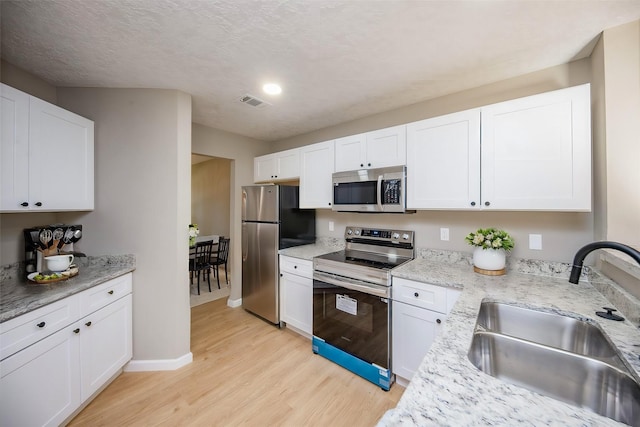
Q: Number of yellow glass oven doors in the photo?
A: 0